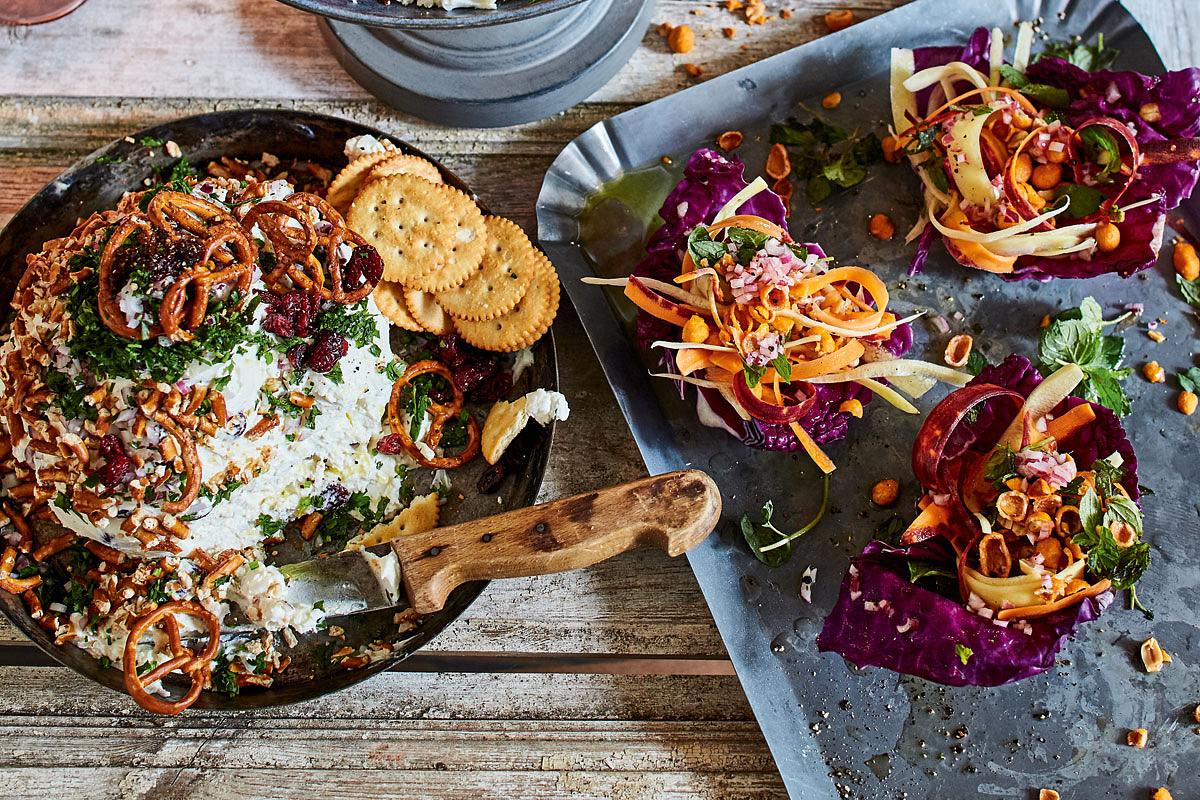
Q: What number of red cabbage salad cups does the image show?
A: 3